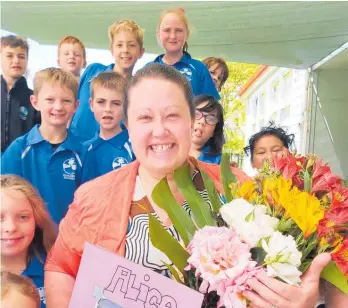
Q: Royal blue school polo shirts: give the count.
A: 6